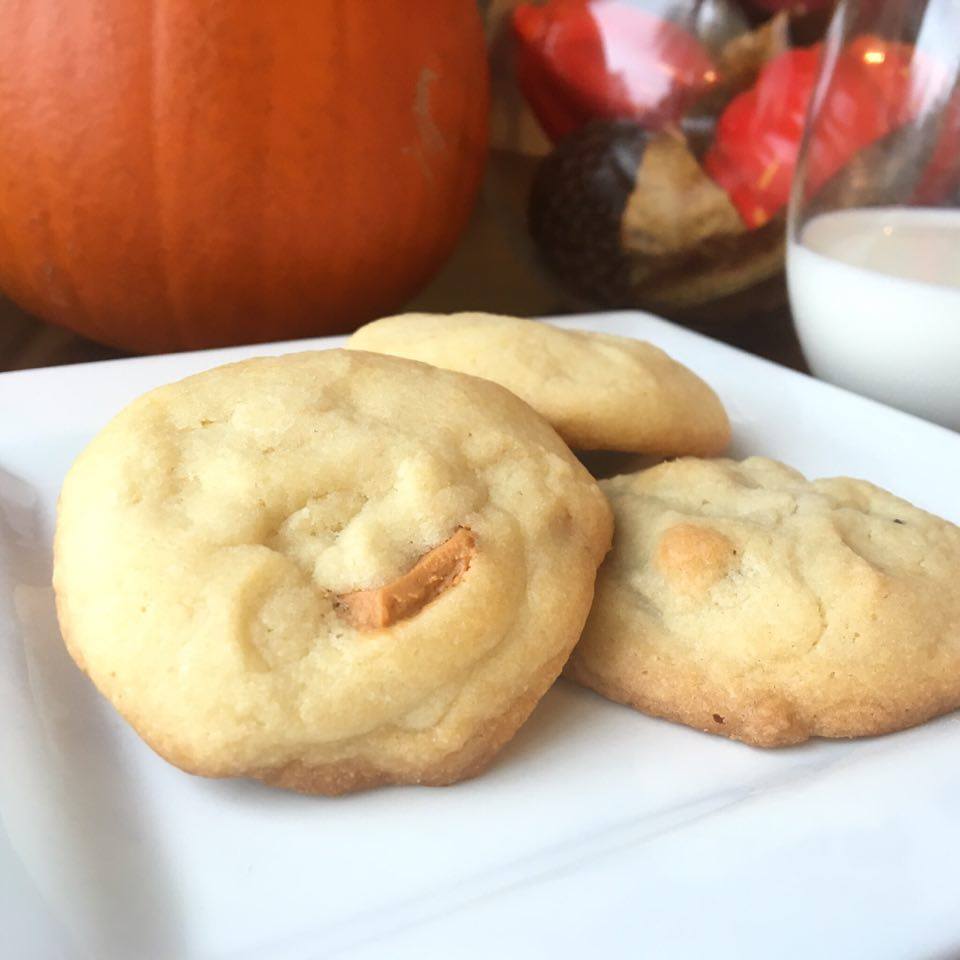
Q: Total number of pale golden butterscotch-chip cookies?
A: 3